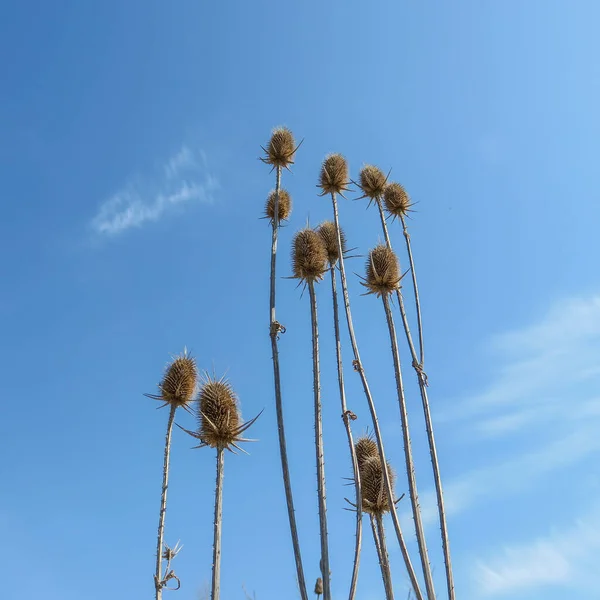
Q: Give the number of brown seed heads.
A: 12